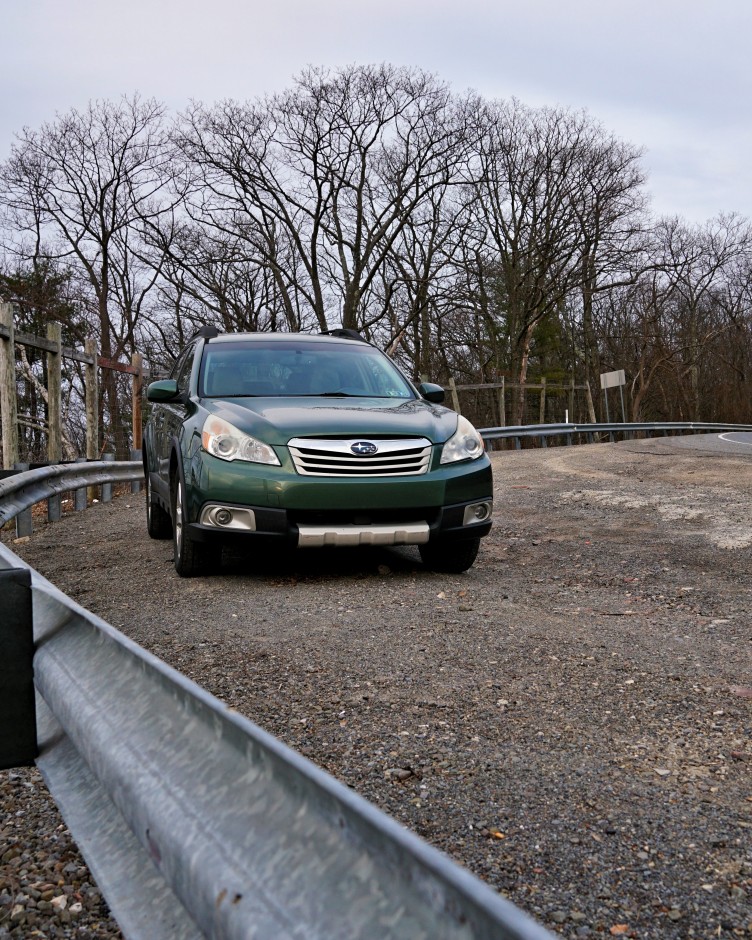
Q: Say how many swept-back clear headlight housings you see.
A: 2